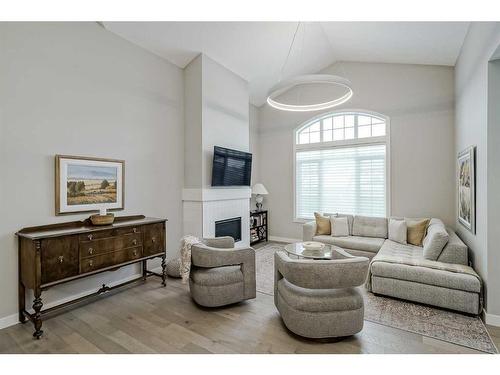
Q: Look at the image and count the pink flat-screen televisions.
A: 0